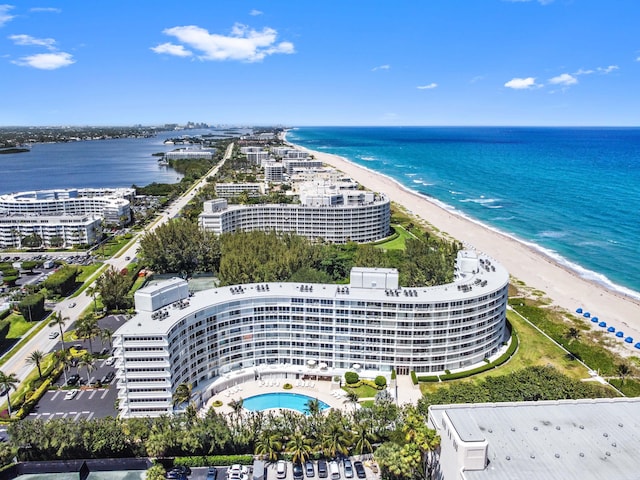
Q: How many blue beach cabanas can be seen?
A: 8